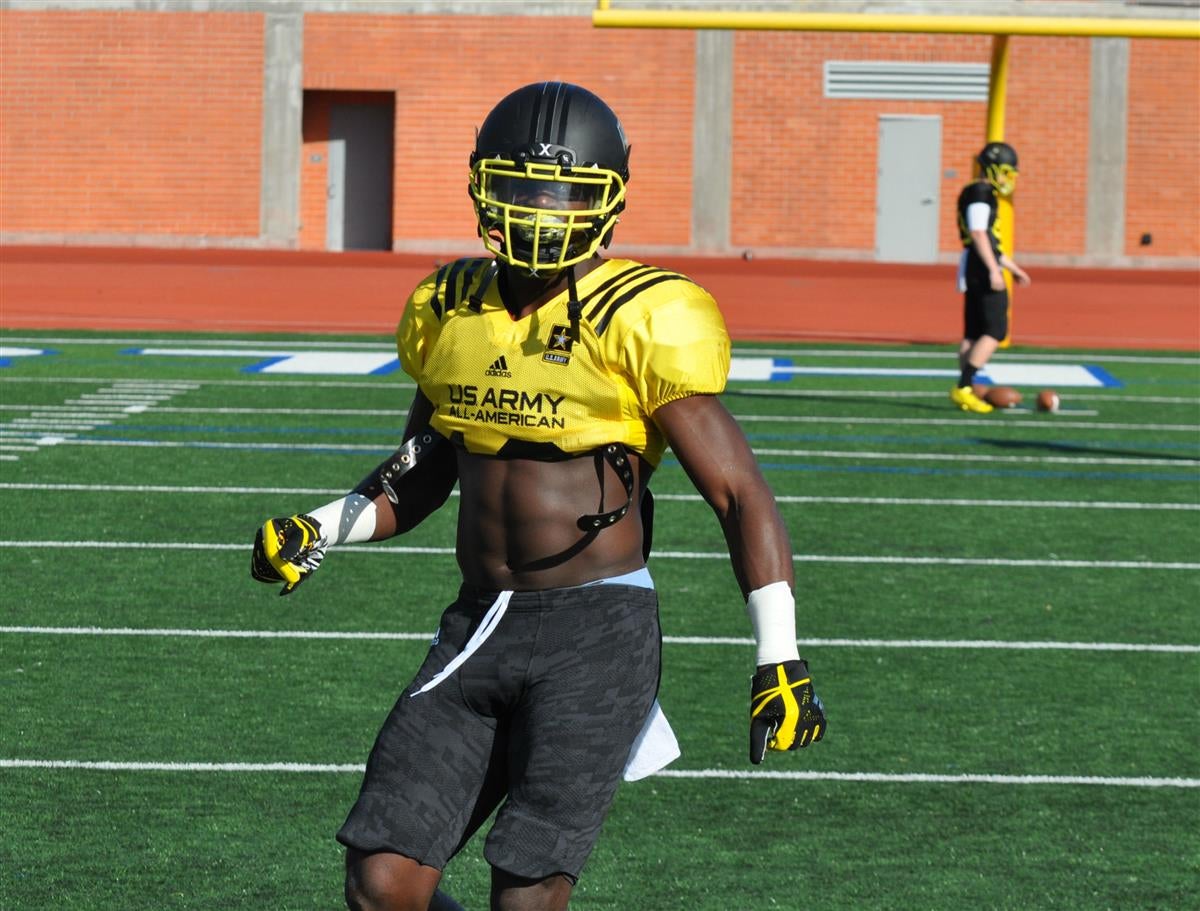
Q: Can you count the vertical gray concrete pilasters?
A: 3